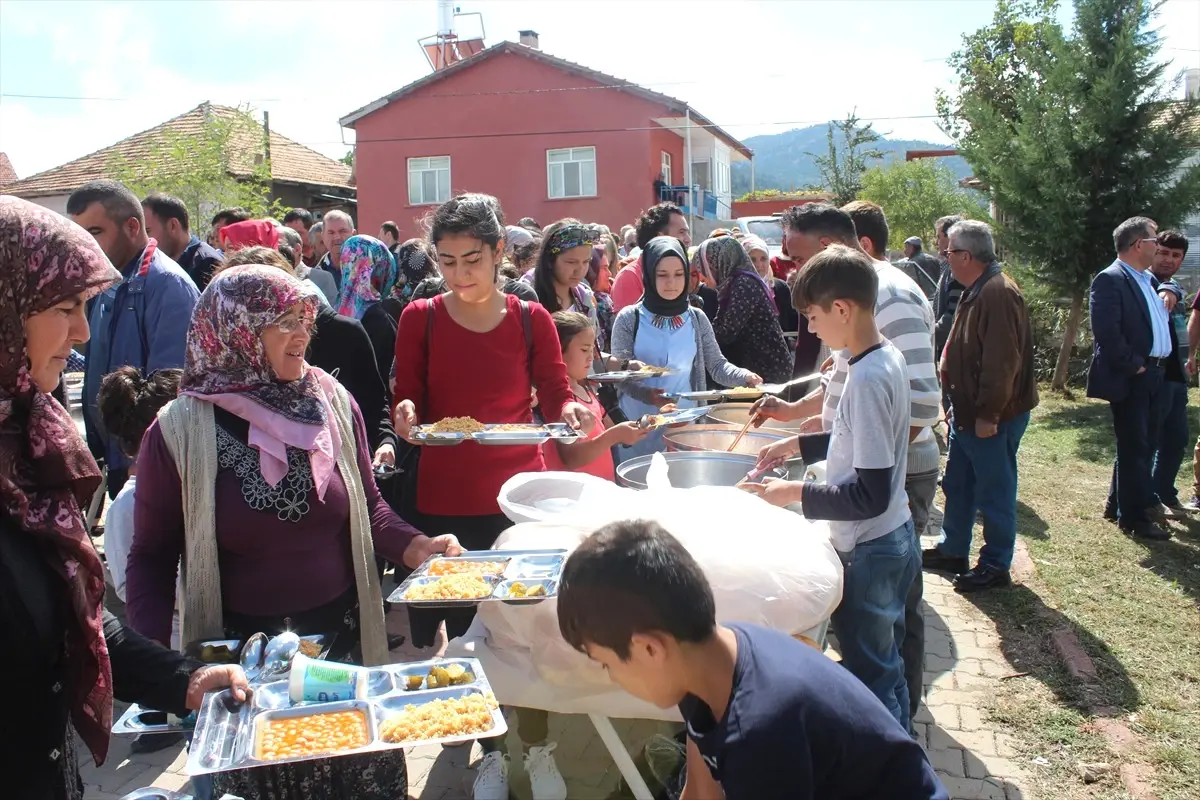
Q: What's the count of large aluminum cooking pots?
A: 3